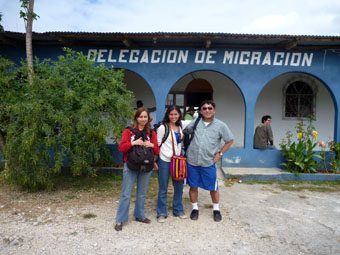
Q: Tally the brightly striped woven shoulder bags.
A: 1